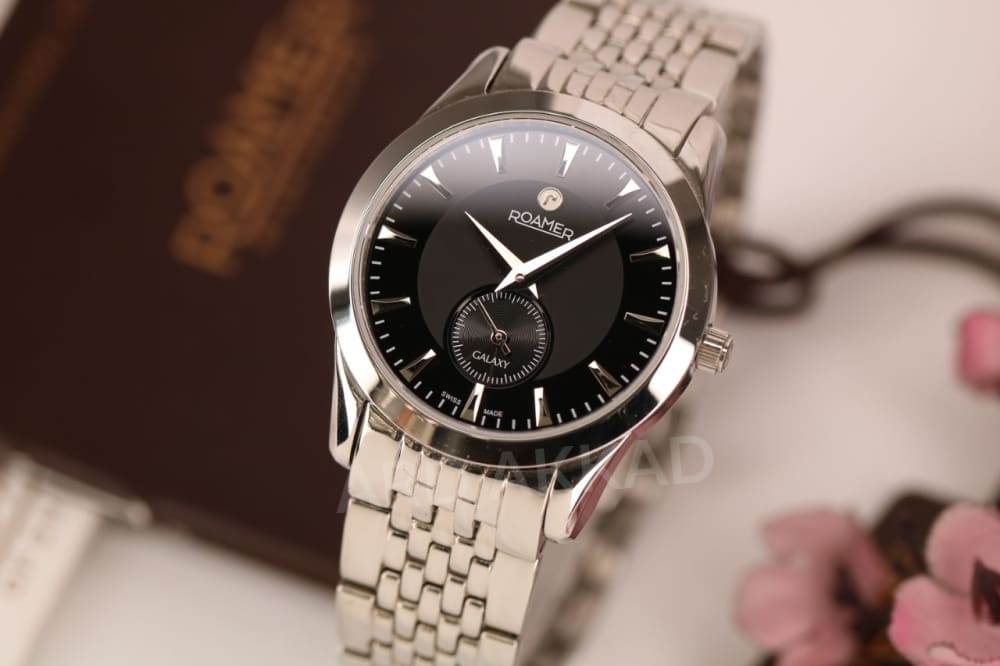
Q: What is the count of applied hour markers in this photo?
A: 12